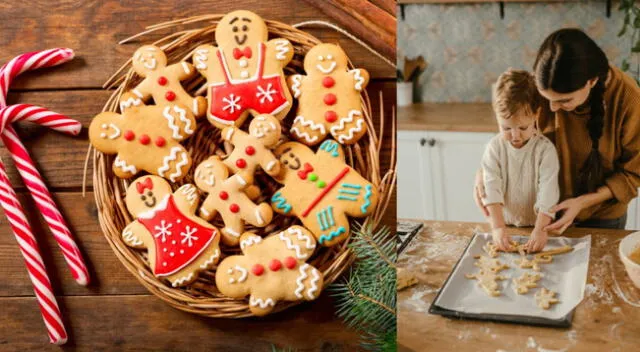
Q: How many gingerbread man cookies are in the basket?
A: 9